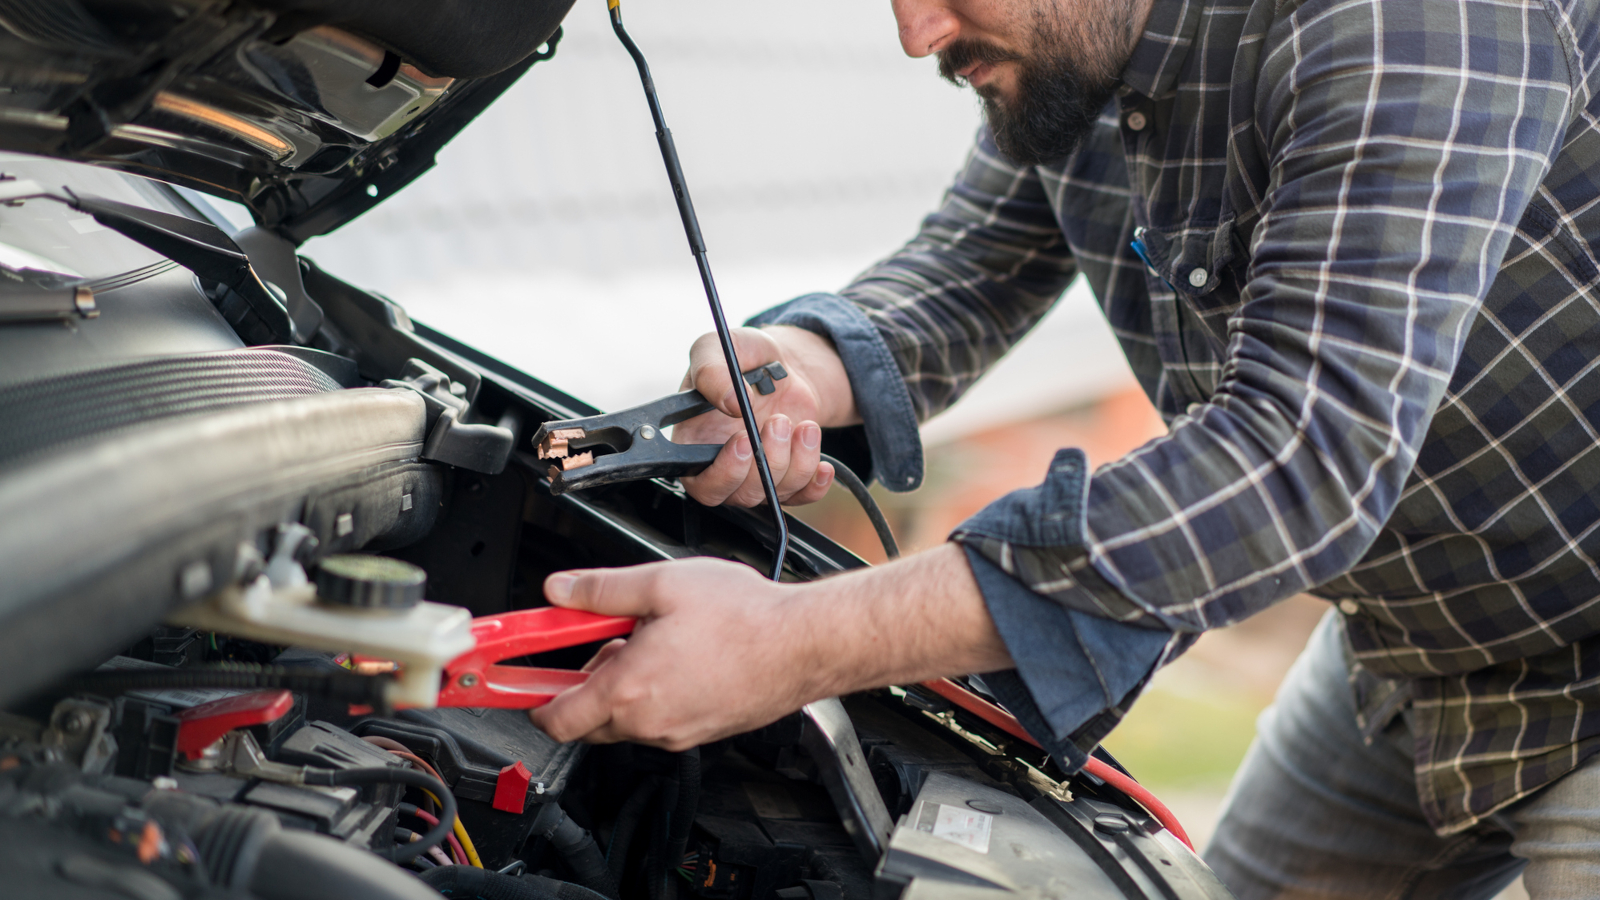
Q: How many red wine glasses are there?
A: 0